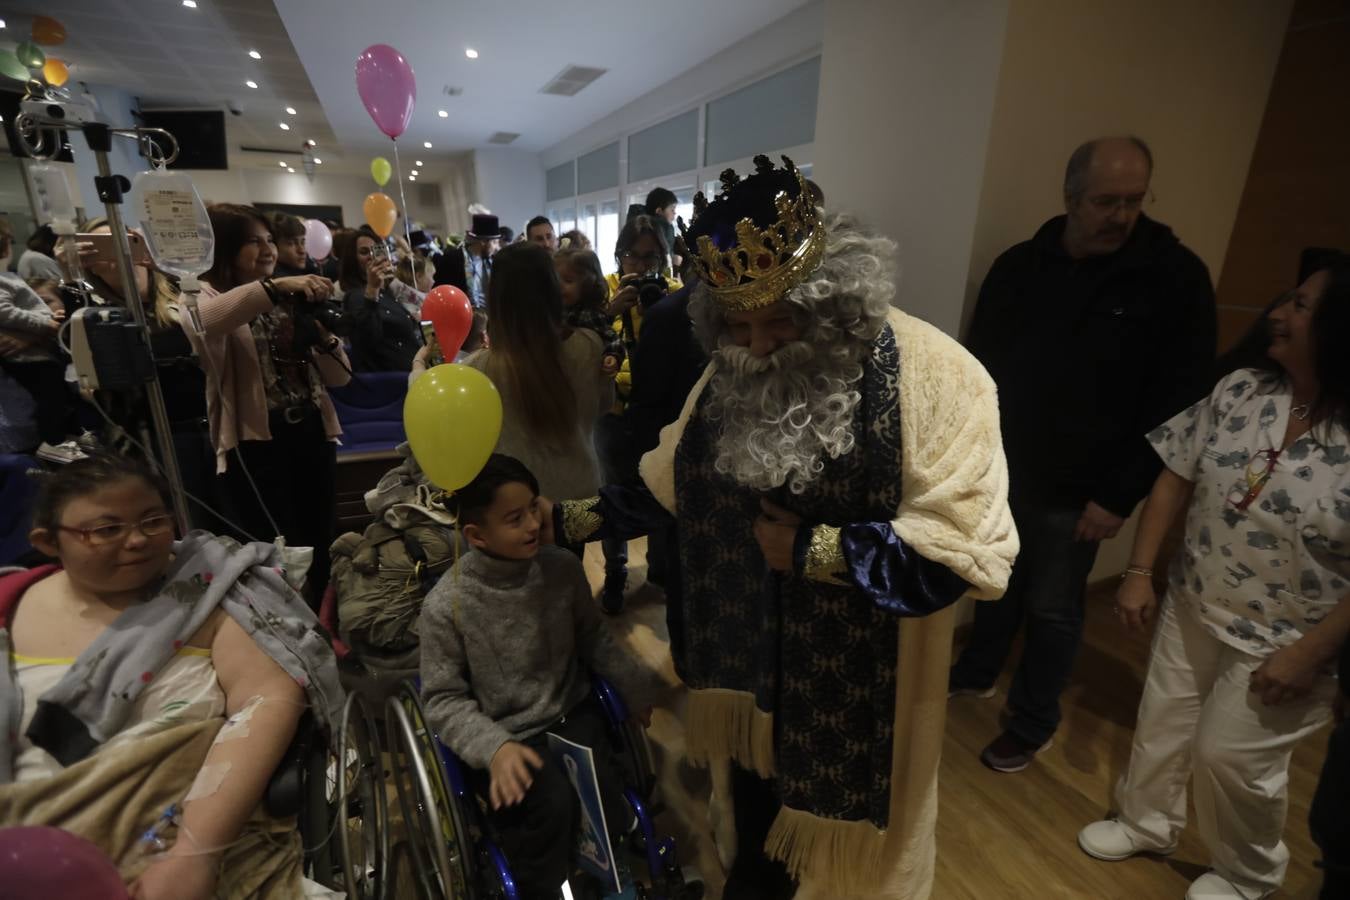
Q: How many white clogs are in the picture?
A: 2